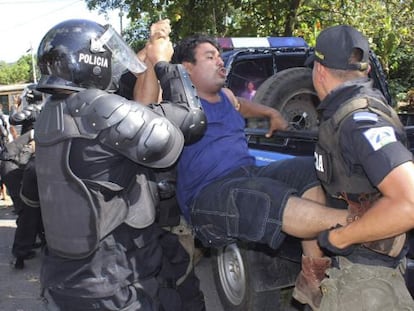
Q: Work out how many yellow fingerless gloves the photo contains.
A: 0